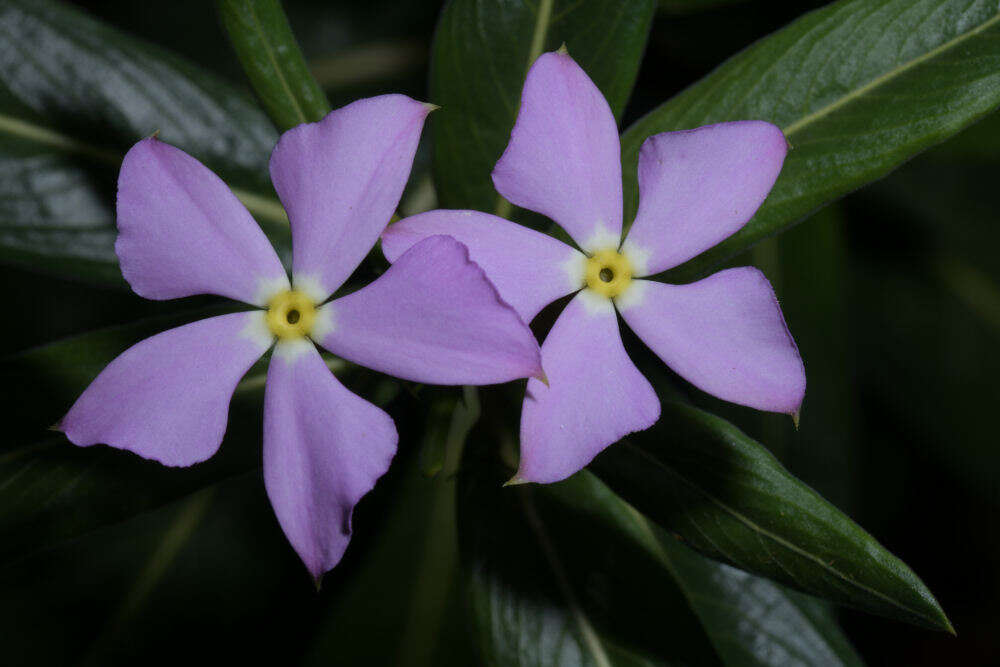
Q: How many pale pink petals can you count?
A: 10